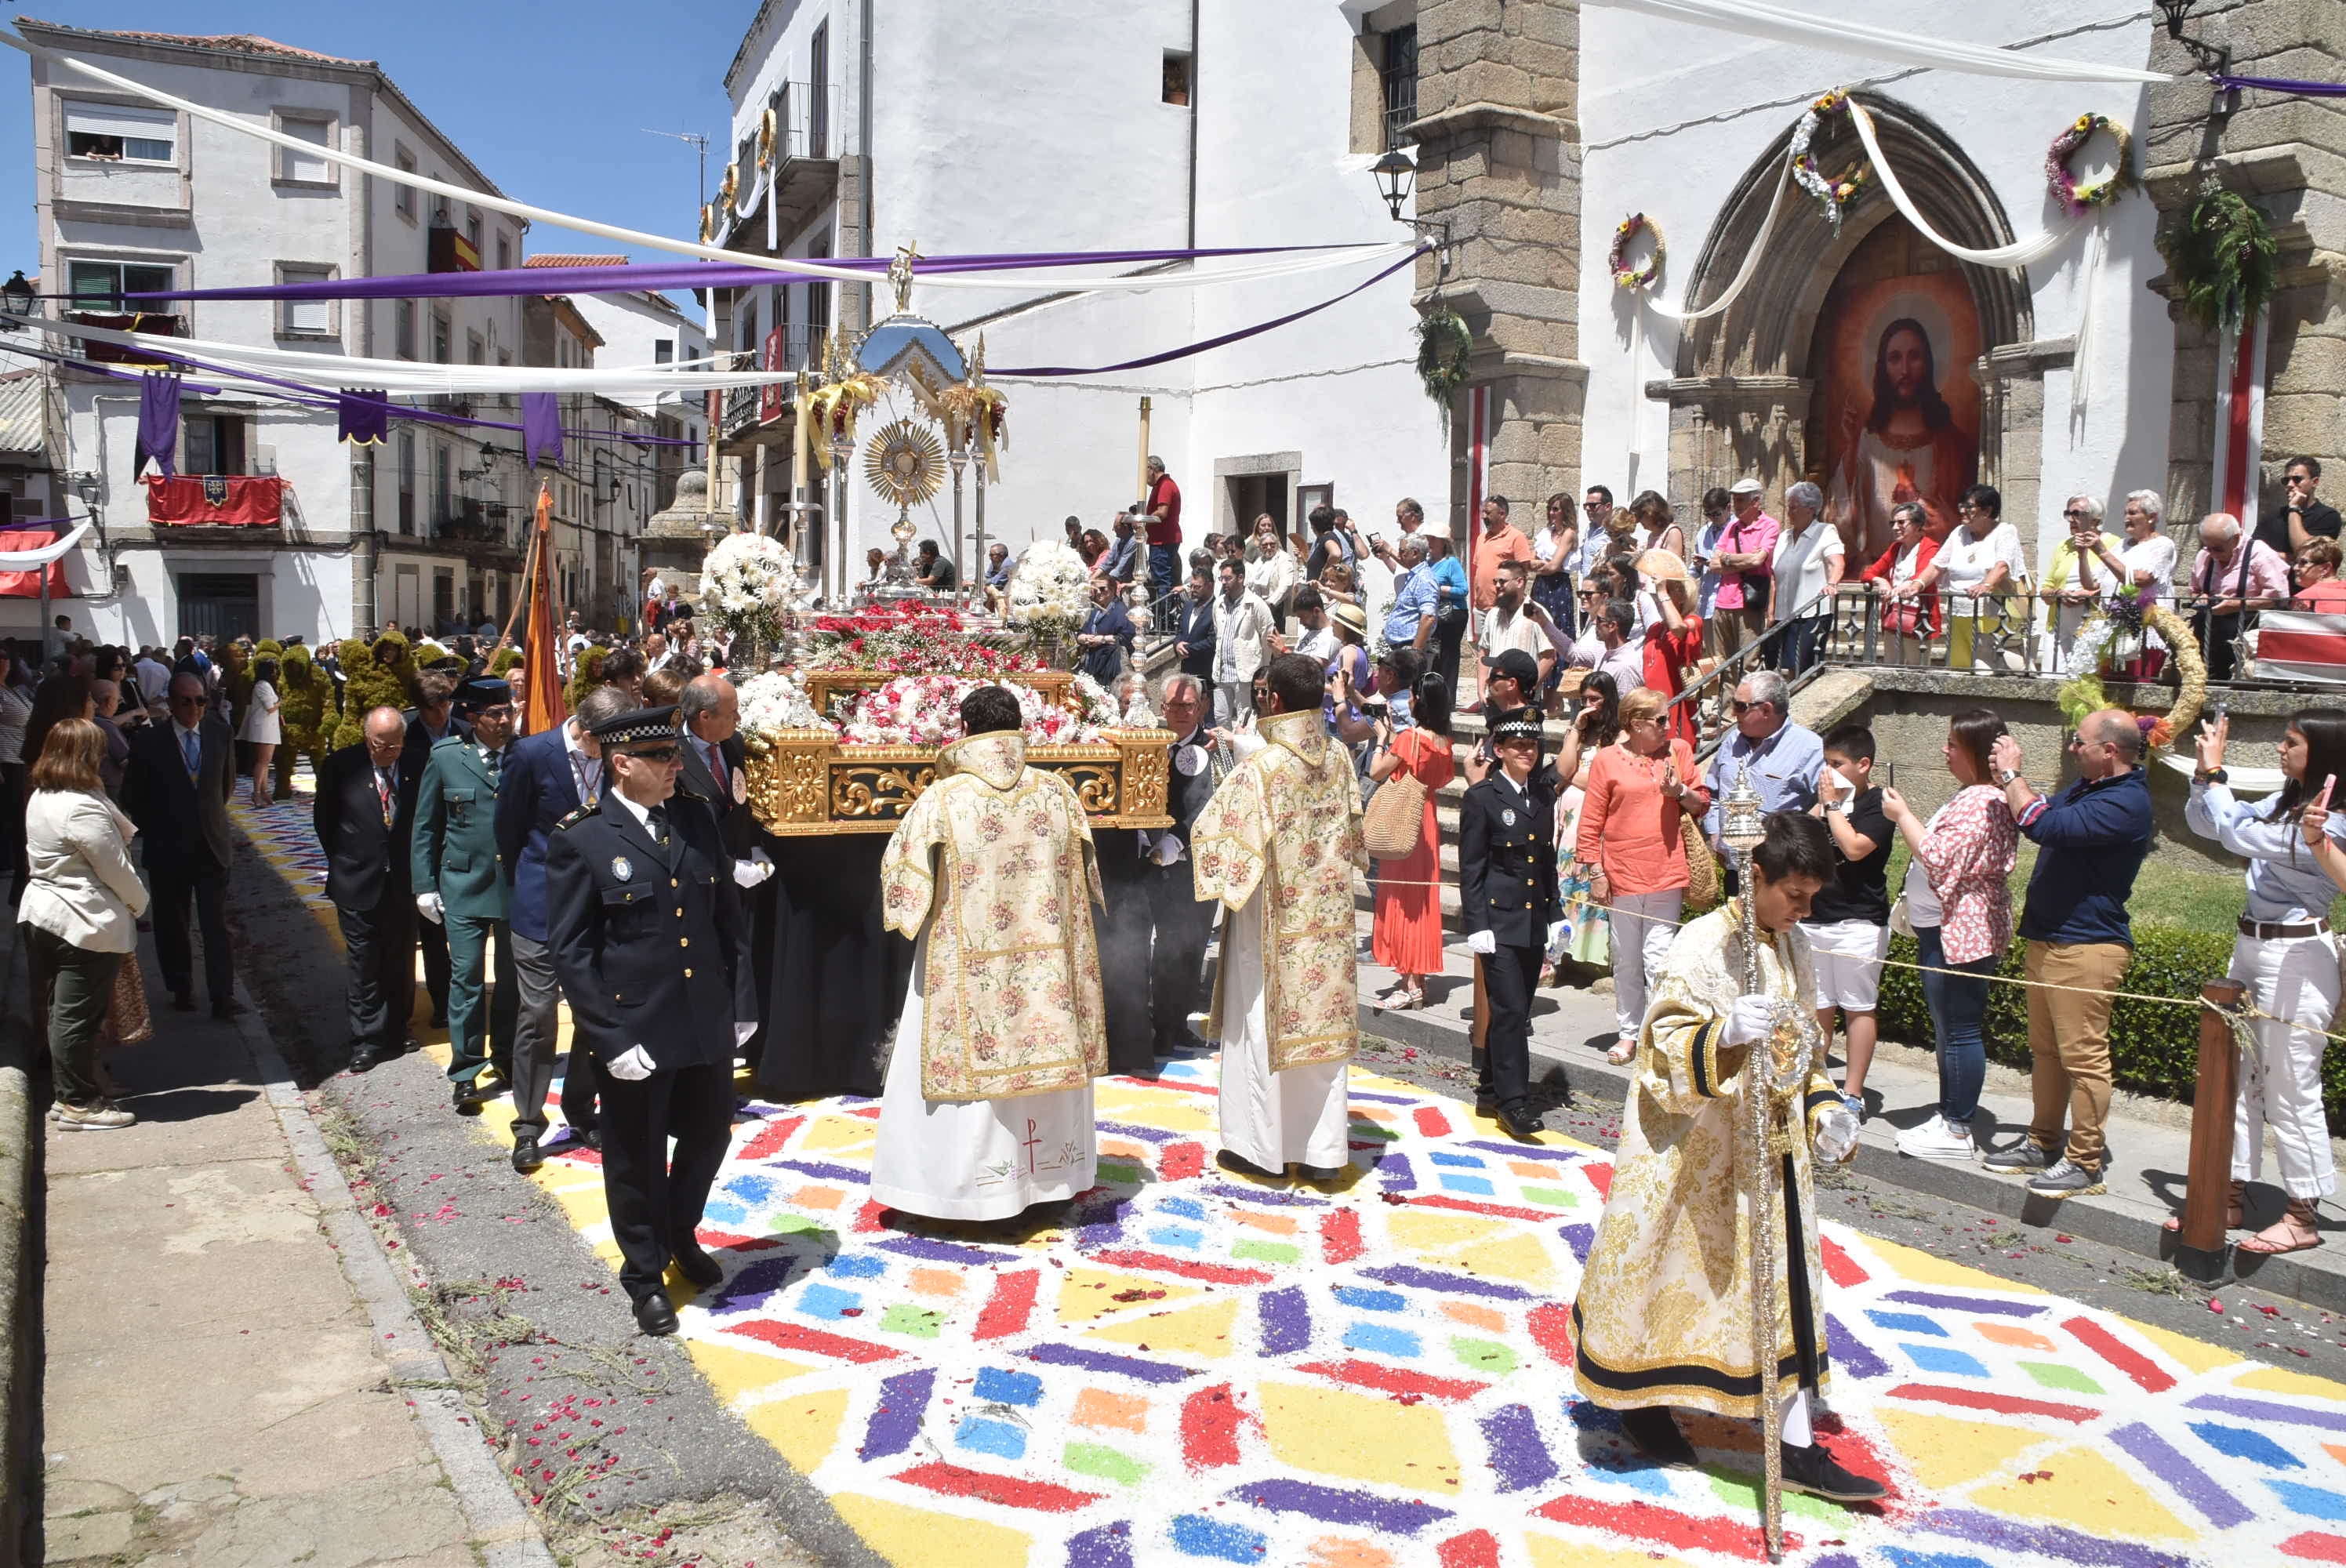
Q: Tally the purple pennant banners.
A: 3